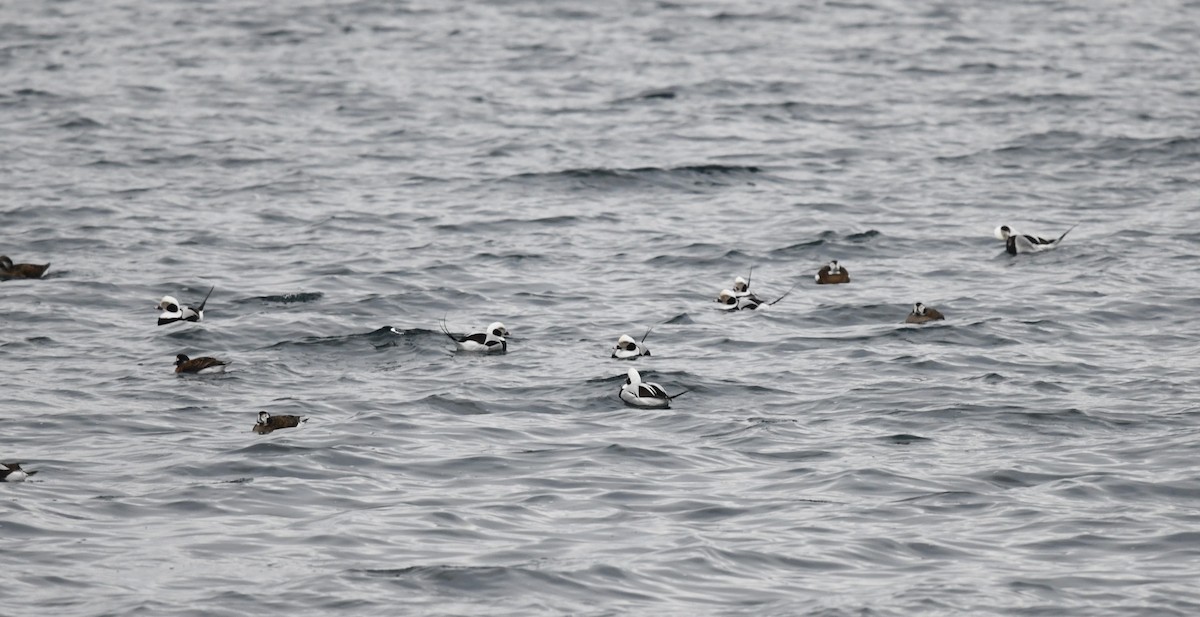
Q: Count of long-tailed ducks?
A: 13